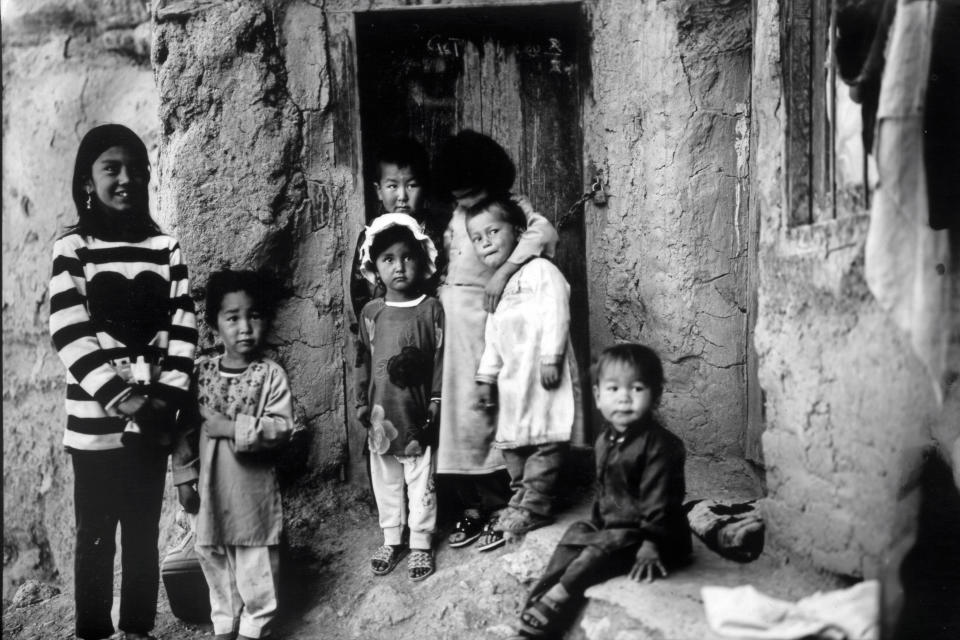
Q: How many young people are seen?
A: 7